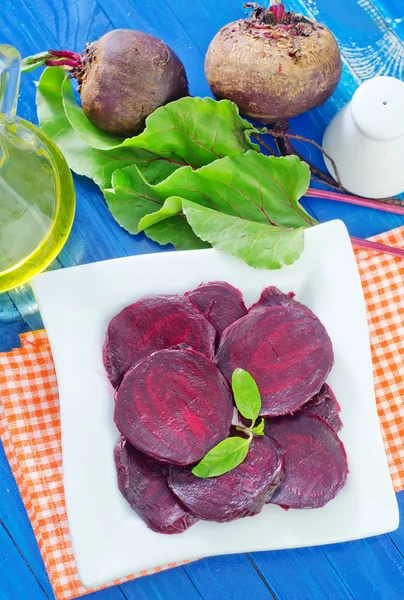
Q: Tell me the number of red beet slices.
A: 9